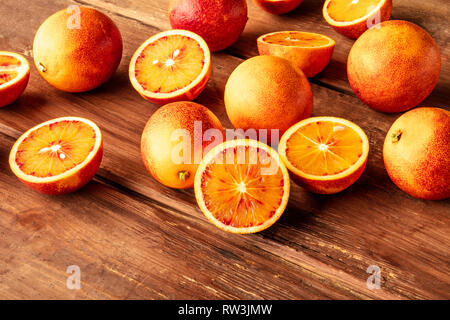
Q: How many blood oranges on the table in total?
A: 14